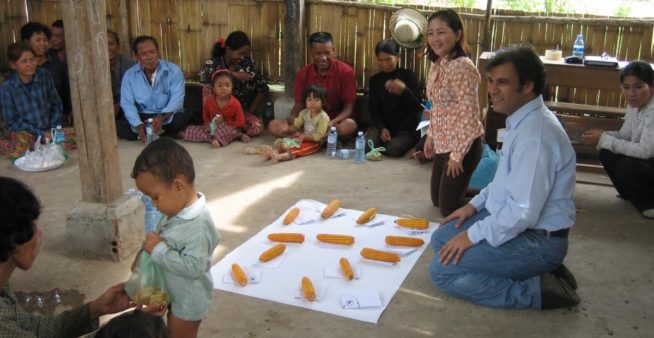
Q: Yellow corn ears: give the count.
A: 12